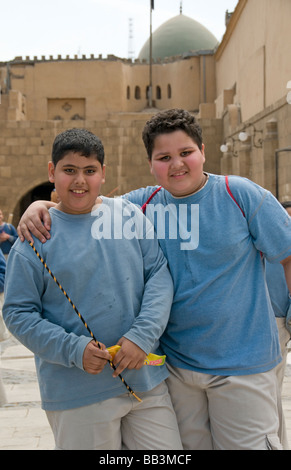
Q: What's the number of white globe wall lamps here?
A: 2